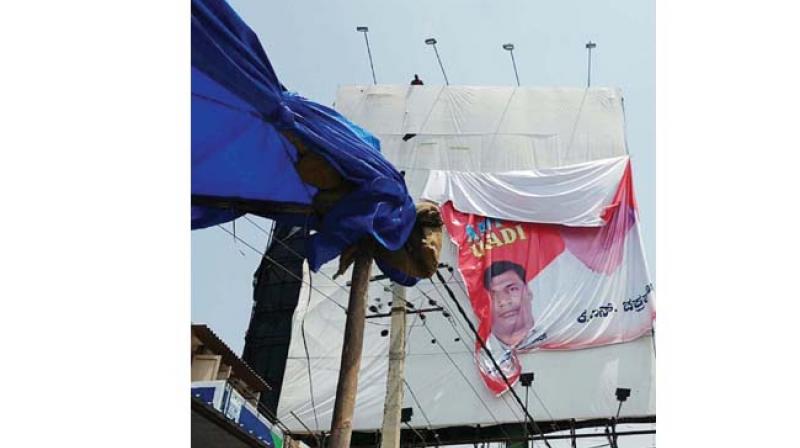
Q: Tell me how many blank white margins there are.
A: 2